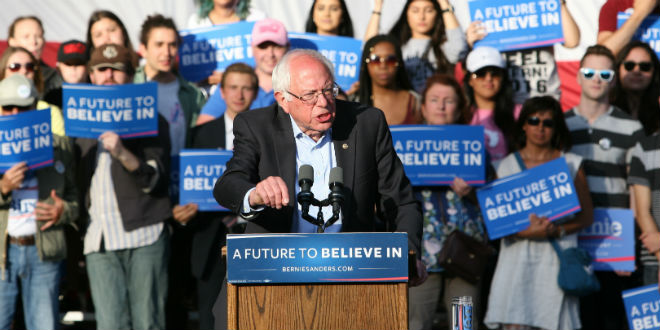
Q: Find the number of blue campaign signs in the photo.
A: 12